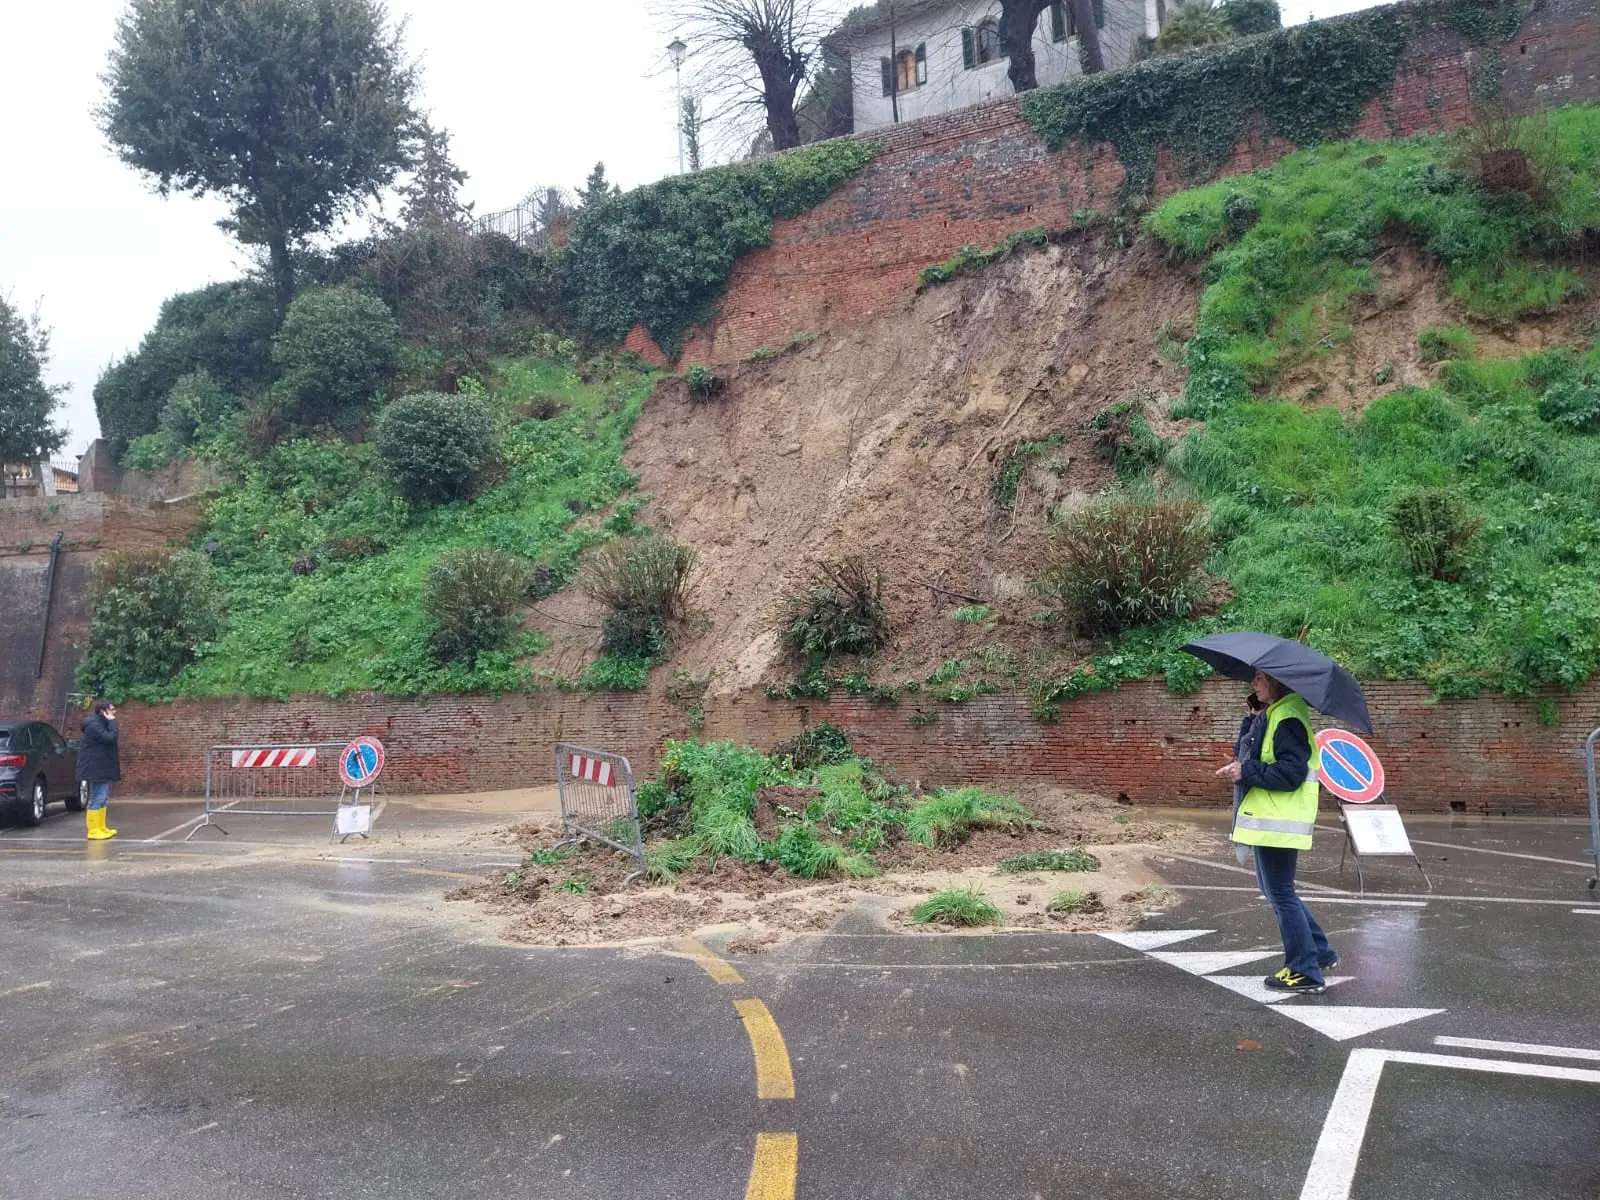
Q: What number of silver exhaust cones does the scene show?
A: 0